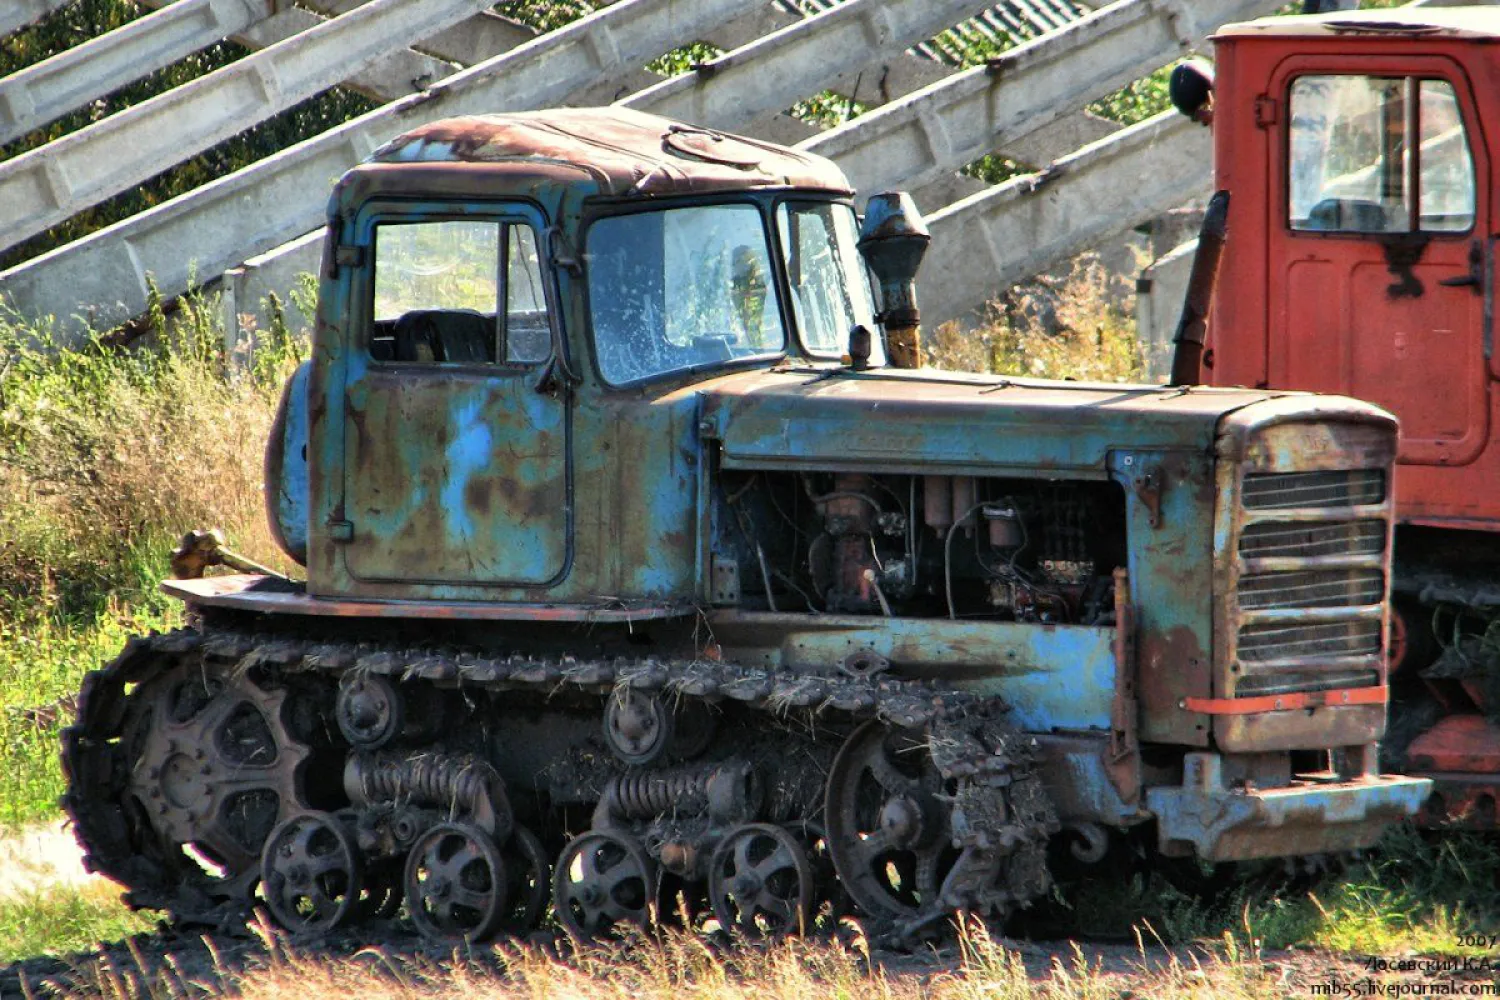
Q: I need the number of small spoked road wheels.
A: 4